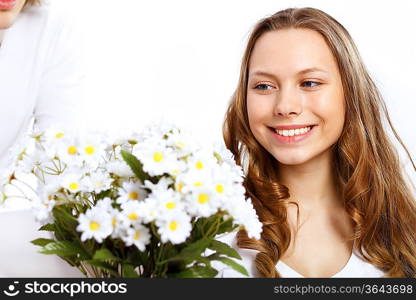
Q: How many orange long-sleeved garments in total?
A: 0